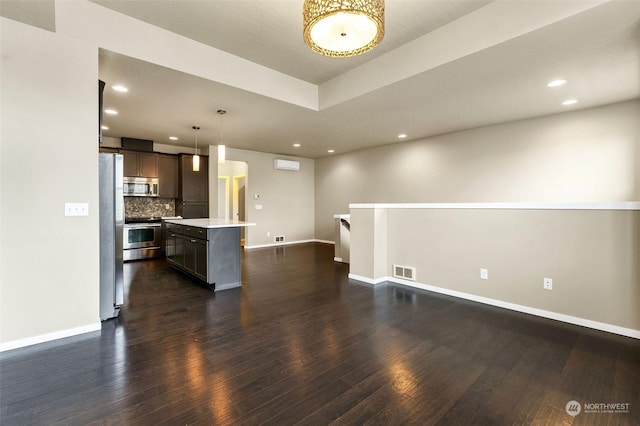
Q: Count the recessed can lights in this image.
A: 9